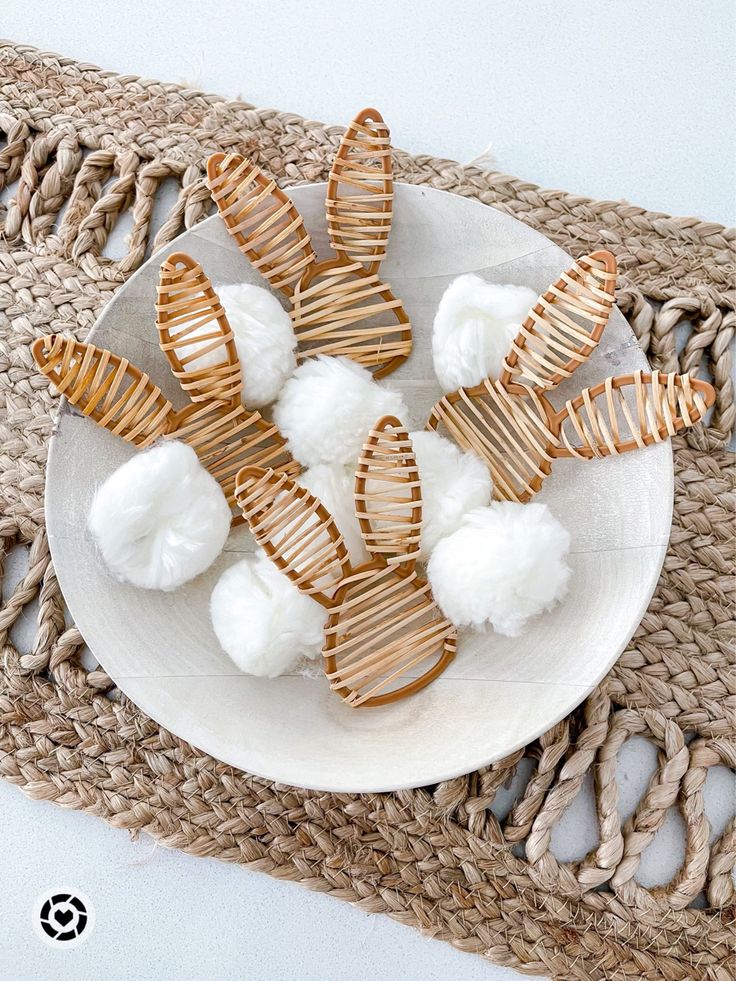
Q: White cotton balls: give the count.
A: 8